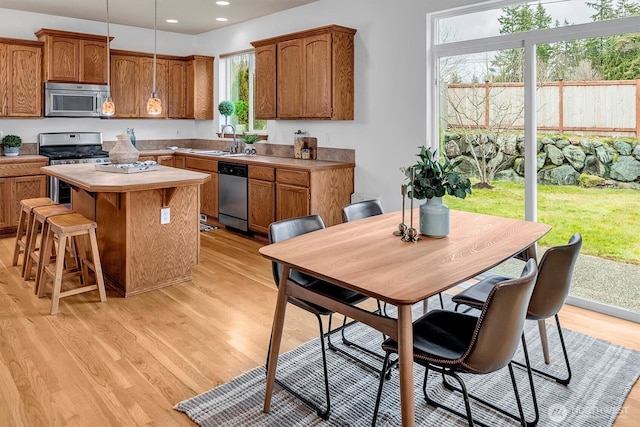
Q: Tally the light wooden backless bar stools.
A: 3